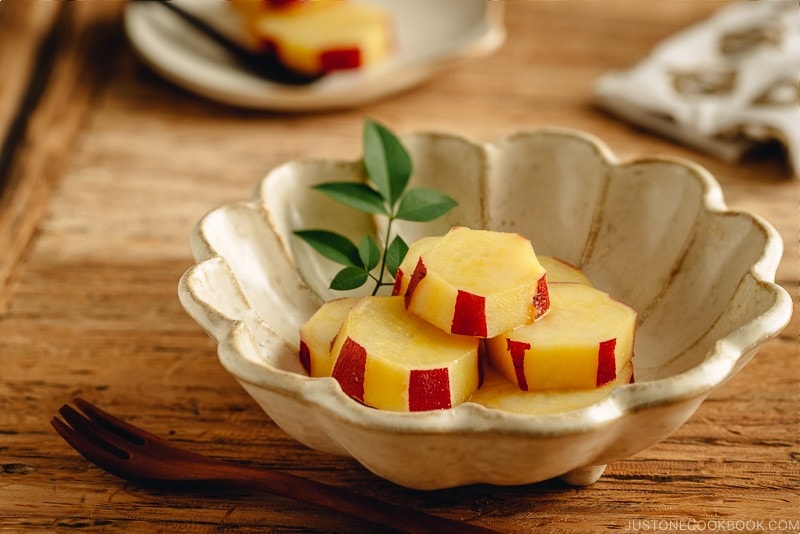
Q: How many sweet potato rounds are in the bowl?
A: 7